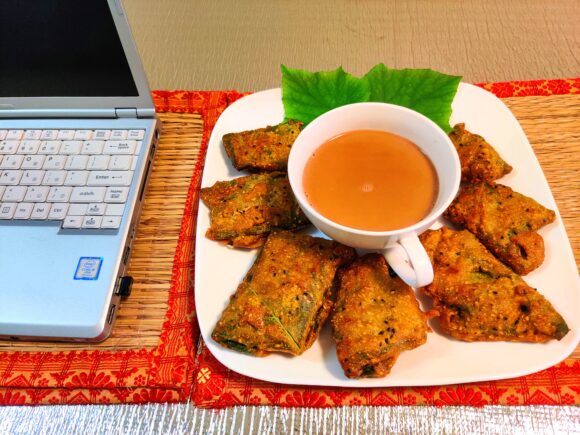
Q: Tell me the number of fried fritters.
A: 7